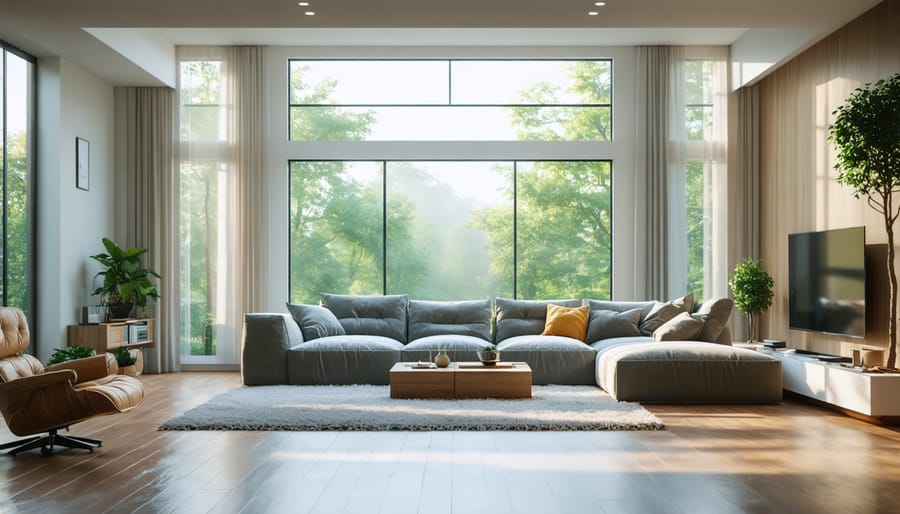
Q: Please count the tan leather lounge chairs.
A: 1